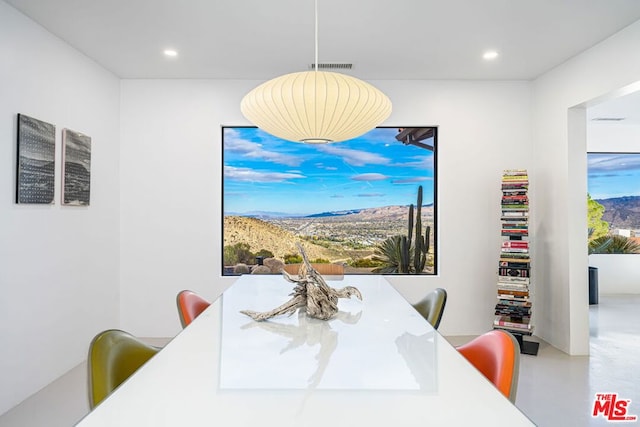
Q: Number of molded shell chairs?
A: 4